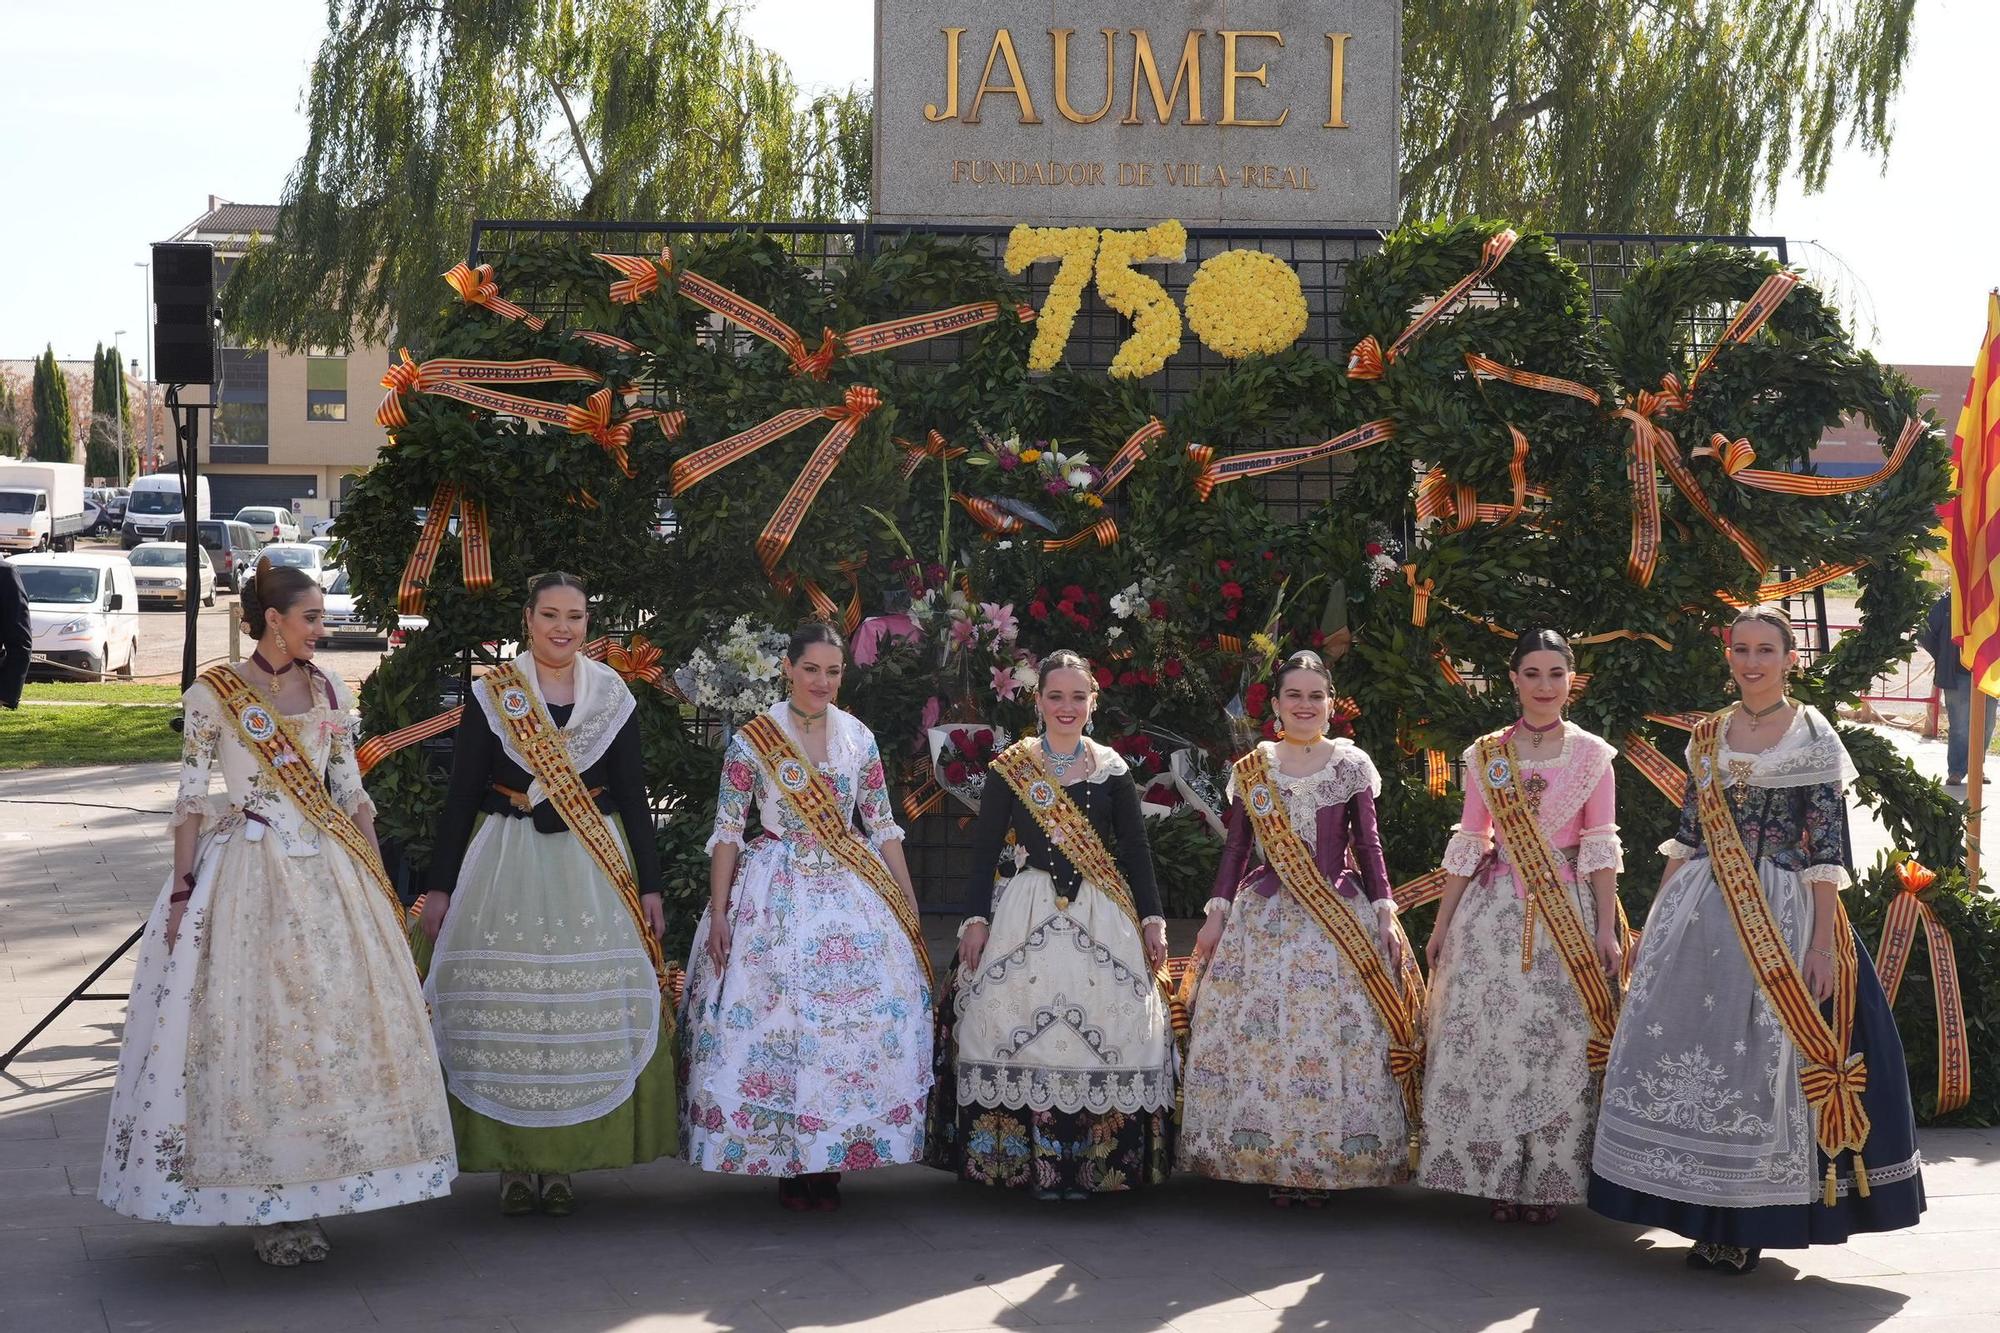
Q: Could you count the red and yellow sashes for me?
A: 7